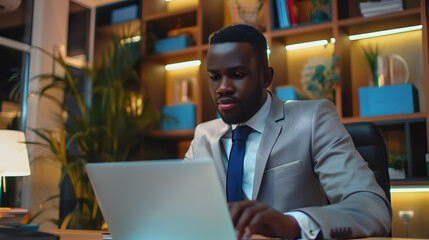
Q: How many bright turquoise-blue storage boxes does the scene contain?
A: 5